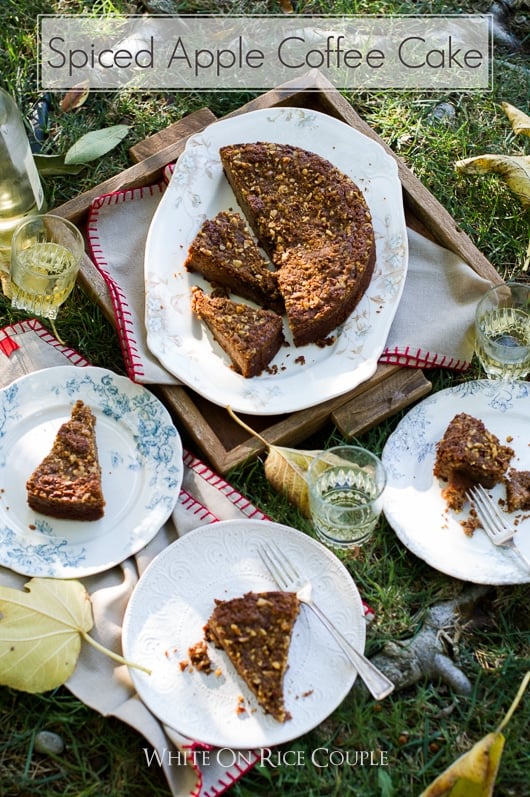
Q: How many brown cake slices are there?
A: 5